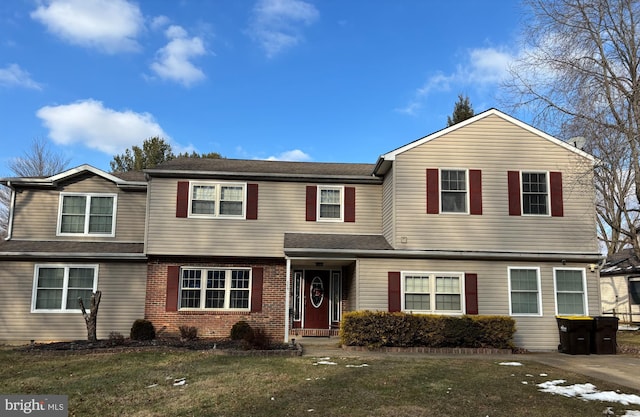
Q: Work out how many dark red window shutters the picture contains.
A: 12